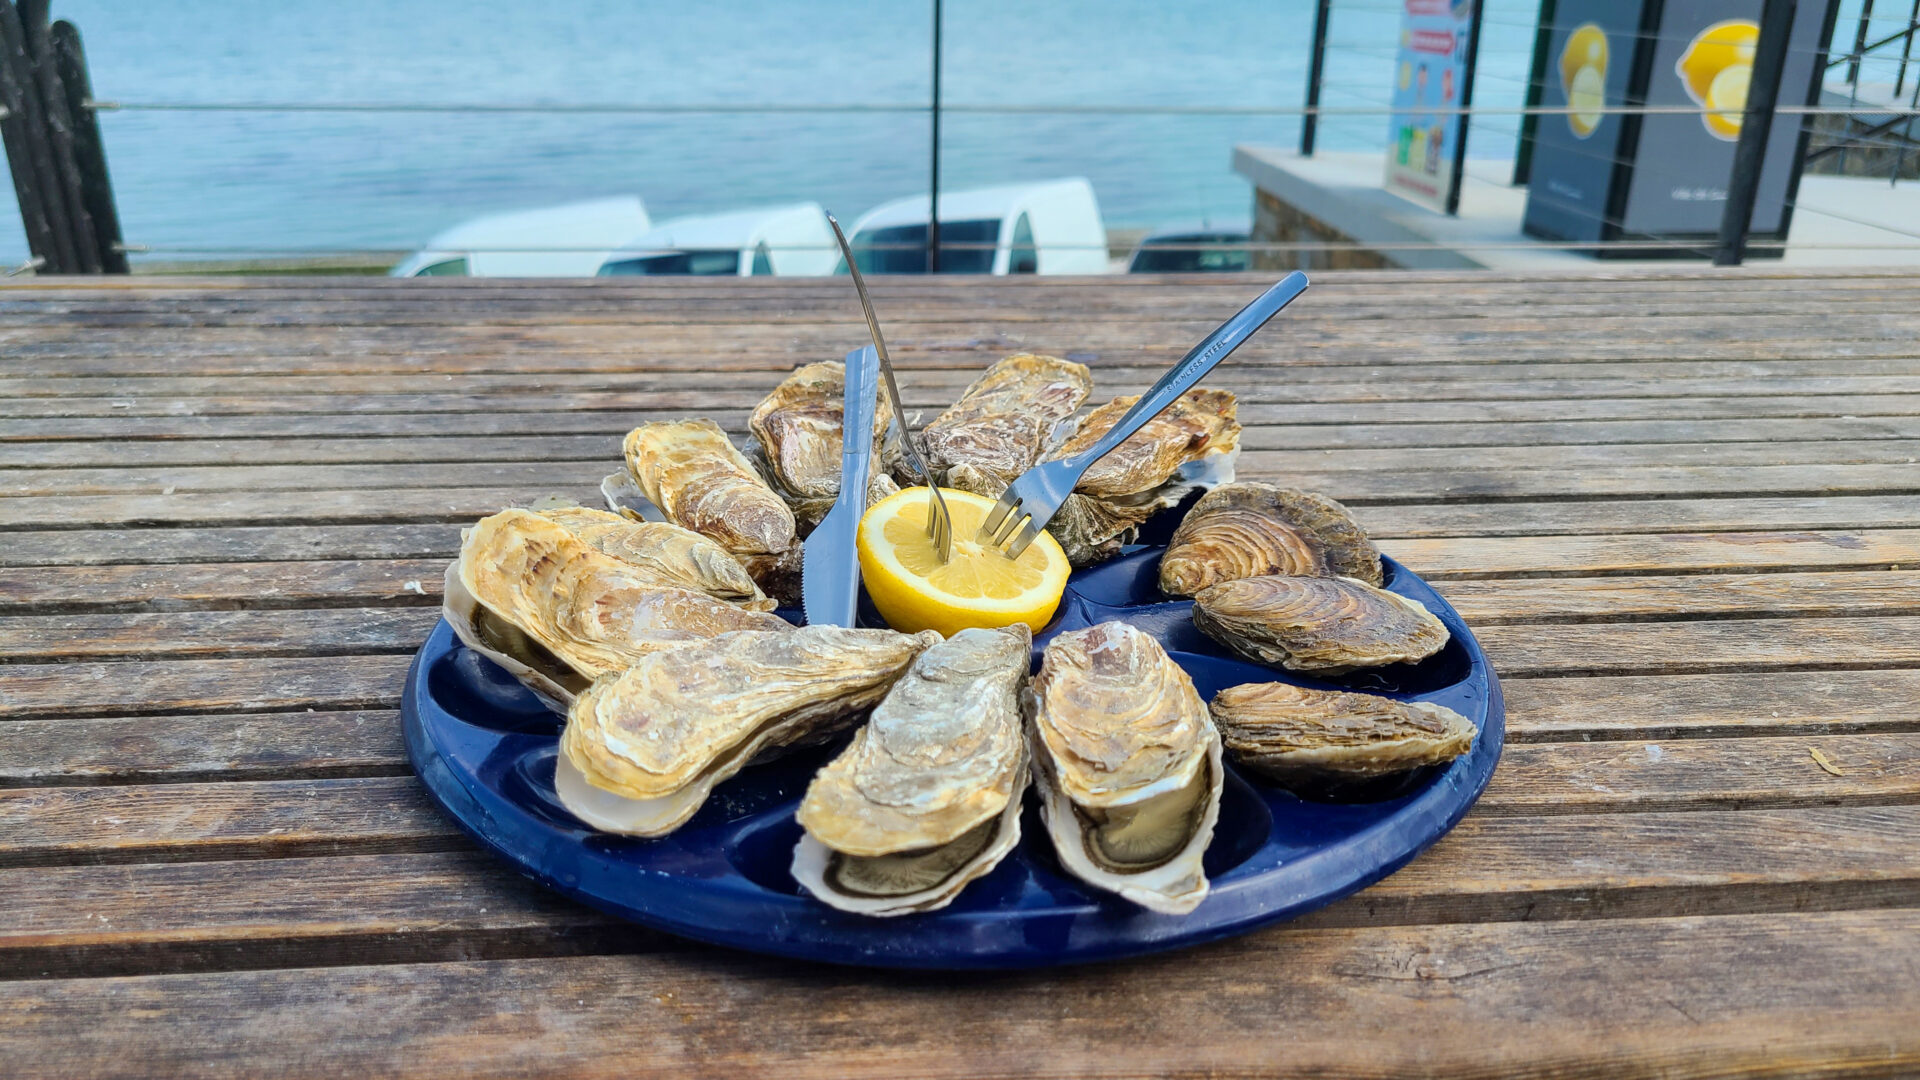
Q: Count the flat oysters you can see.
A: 3